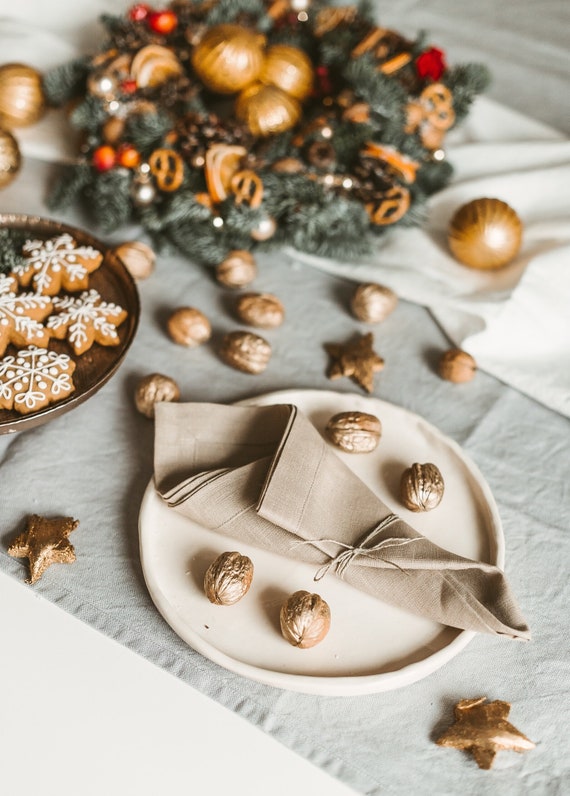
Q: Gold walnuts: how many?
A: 12